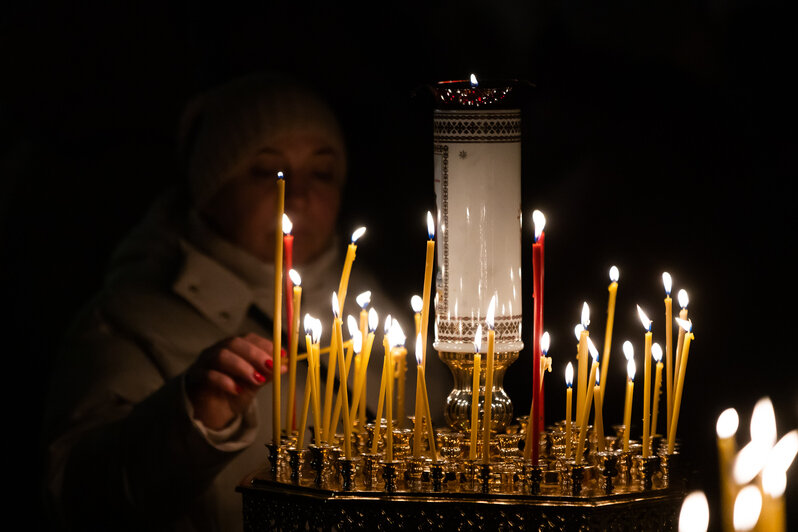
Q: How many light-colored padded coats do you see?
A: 1